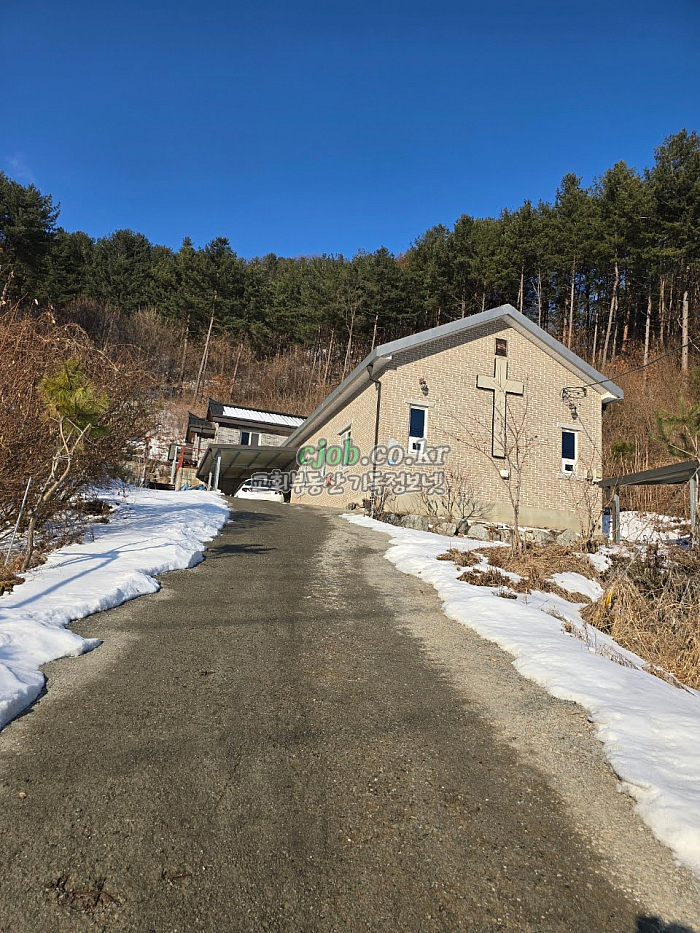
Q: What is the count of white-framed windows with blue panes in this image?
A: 2